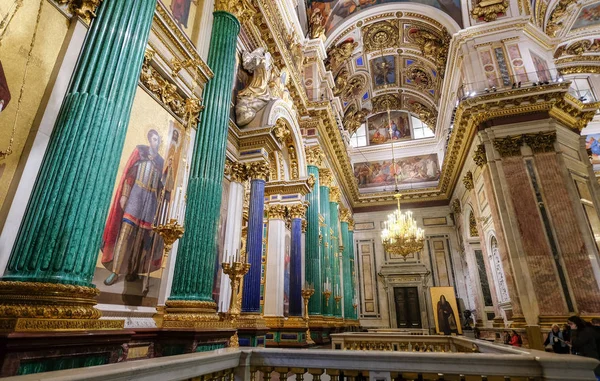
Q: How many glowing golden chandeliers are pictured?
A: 1